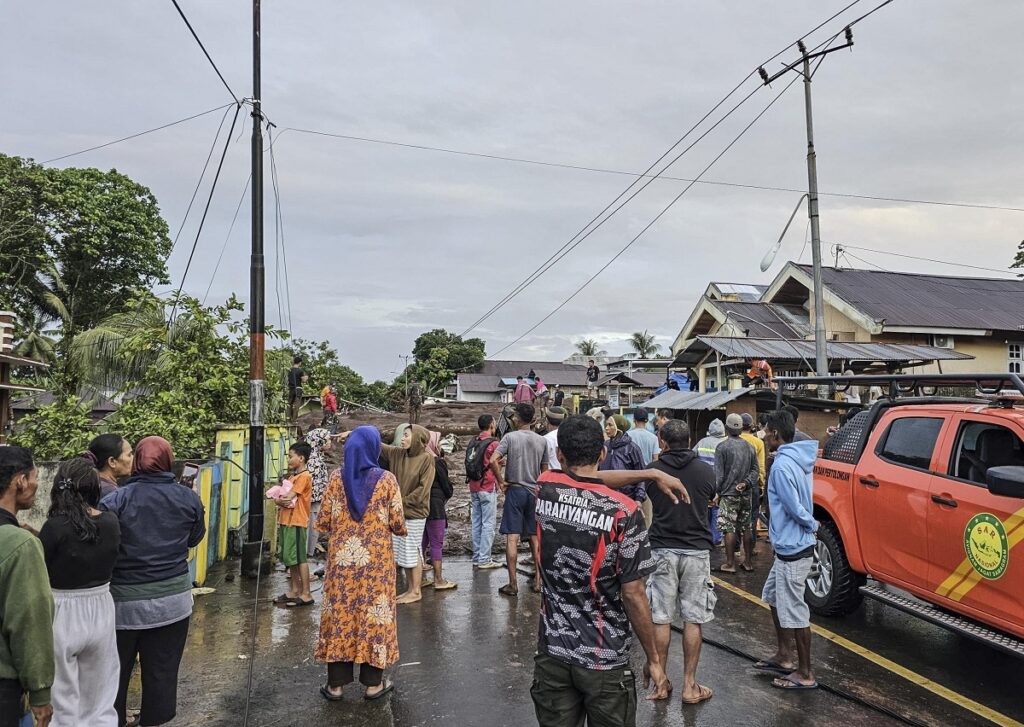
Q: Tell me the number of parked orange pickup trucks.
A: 1